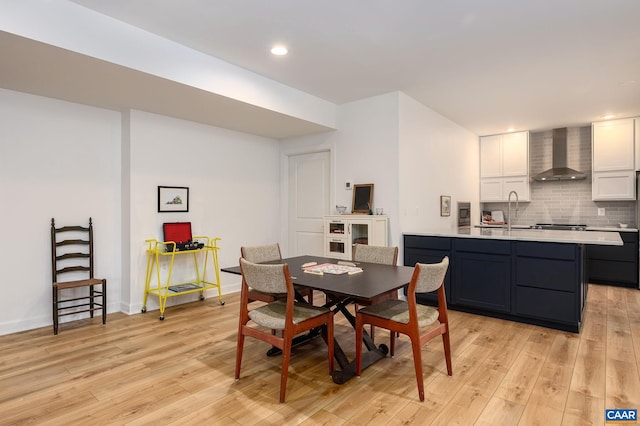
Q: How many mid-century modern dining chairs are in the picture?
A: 4